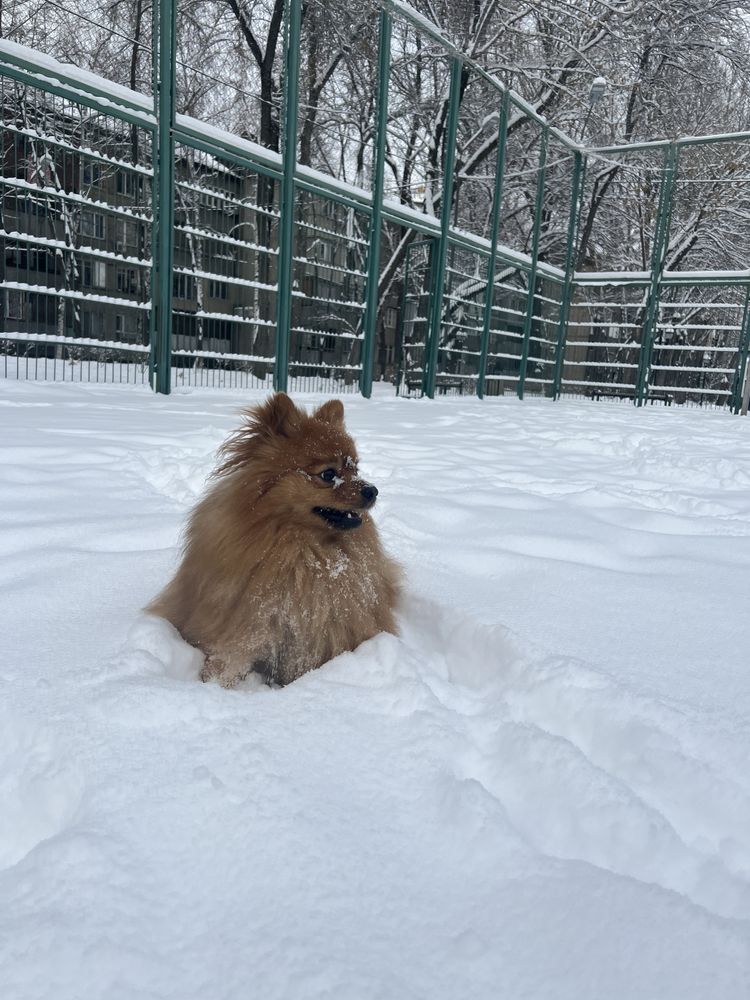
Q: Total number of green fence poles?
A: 9